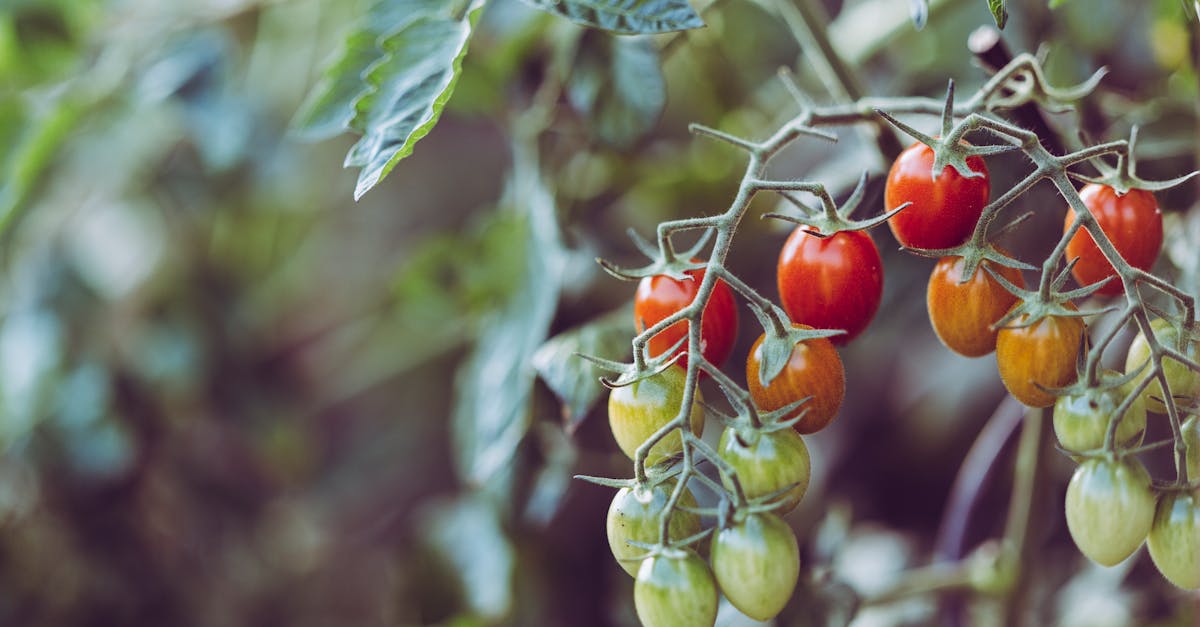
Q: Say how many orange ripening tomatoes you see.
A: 3